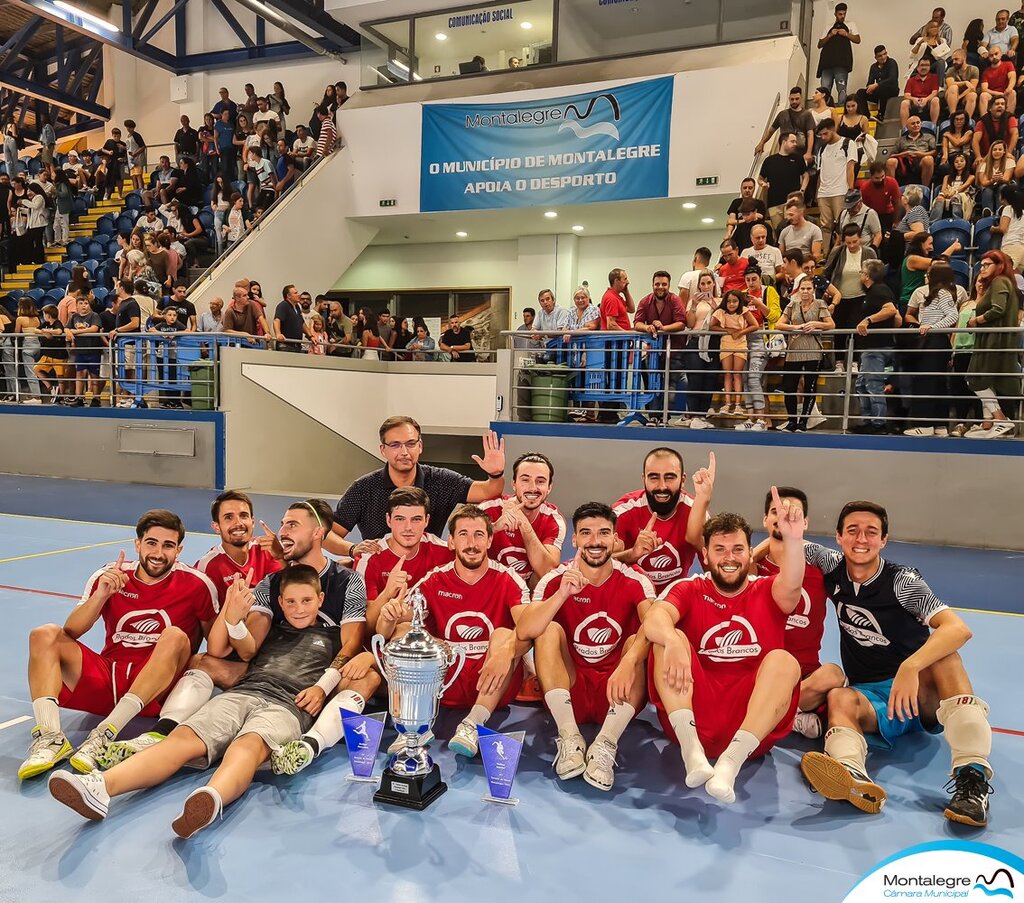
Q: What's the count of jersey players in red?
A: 9